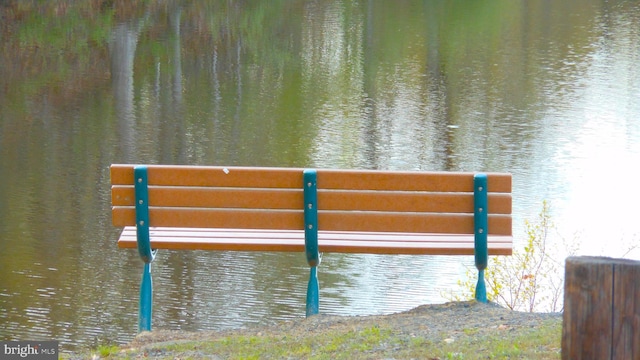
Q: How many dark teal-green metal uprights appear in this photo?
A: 3